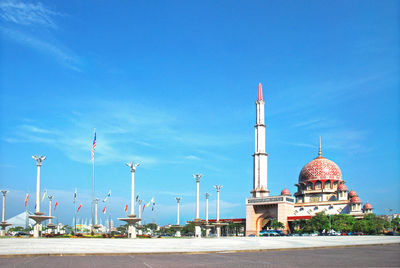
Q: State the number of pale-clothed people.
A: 0